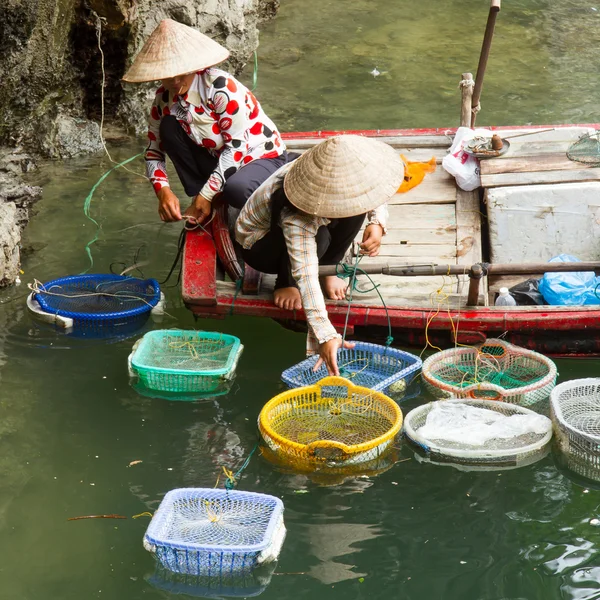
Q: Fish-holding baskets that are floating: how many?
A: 8